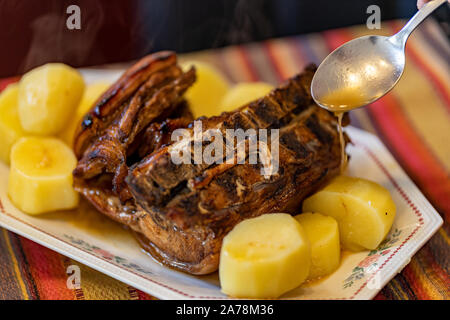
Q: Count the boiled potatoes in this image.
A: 9